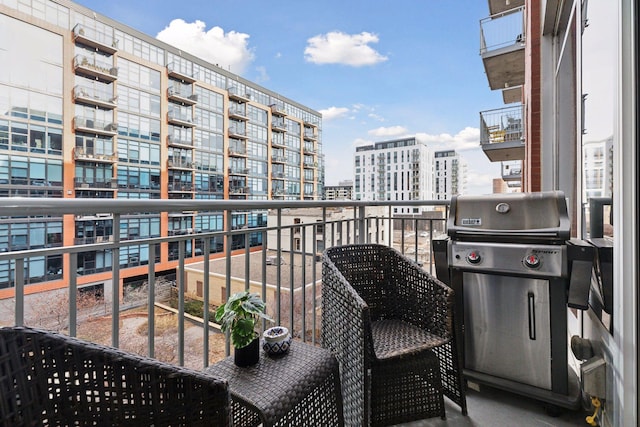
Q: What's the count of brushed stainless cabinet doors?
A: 1